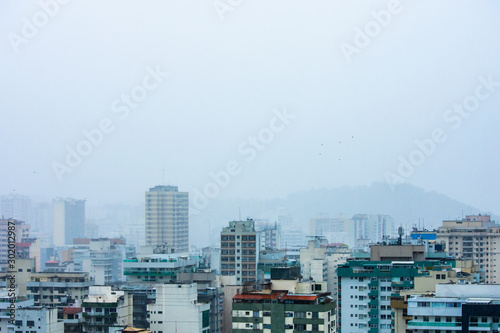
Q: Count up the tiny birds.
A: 5